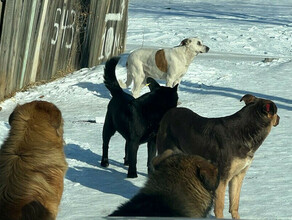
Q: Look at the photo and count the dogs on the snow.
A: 5